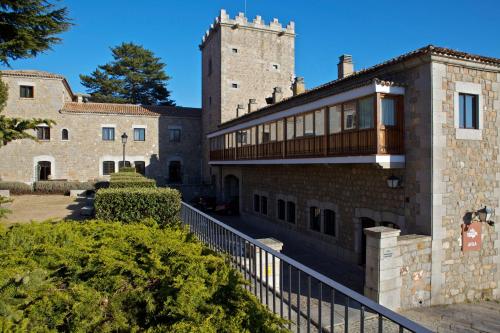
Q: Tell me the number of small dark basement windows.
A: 6